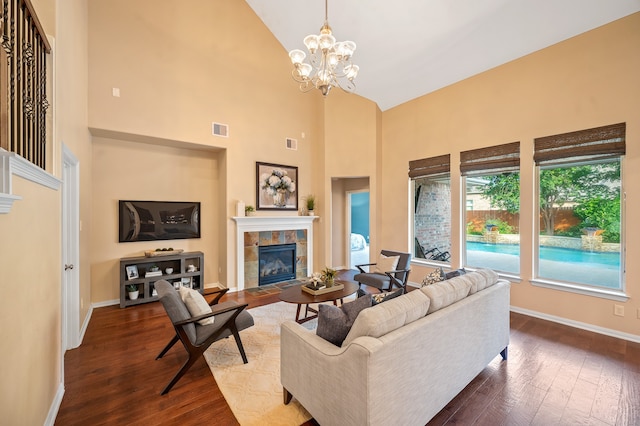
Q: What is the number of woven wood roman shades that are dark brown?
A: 3